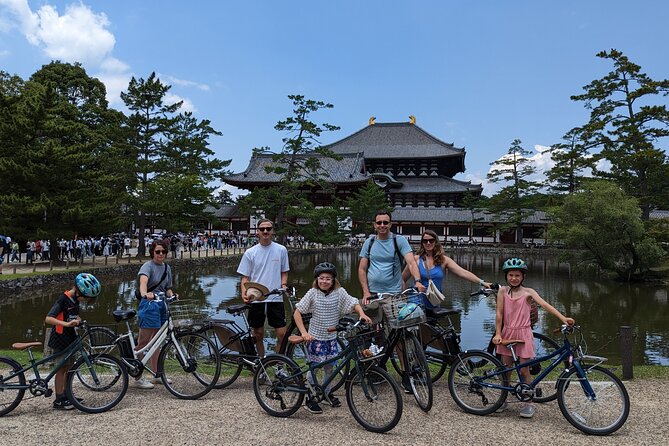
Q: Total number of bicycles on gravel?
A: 7